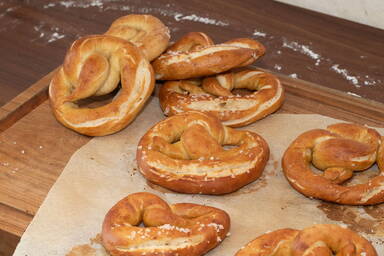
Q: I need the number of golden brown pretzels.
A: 8